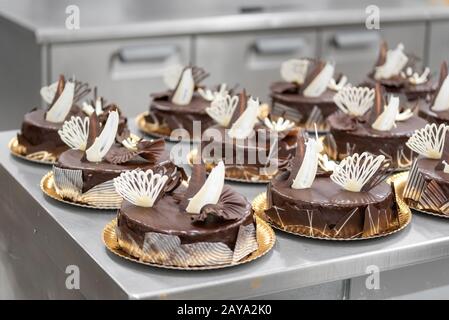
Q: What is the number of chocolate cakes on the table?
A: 11